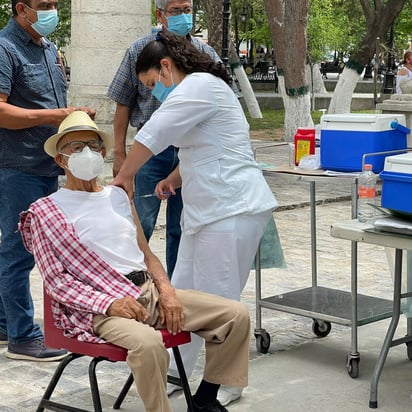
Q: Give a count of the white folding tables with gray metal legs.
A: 1